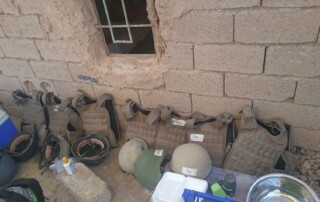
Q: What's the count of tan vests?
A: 7